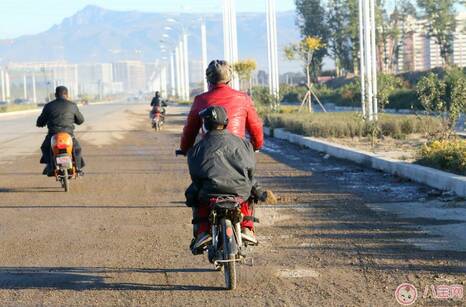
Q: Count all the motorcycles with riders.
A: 3